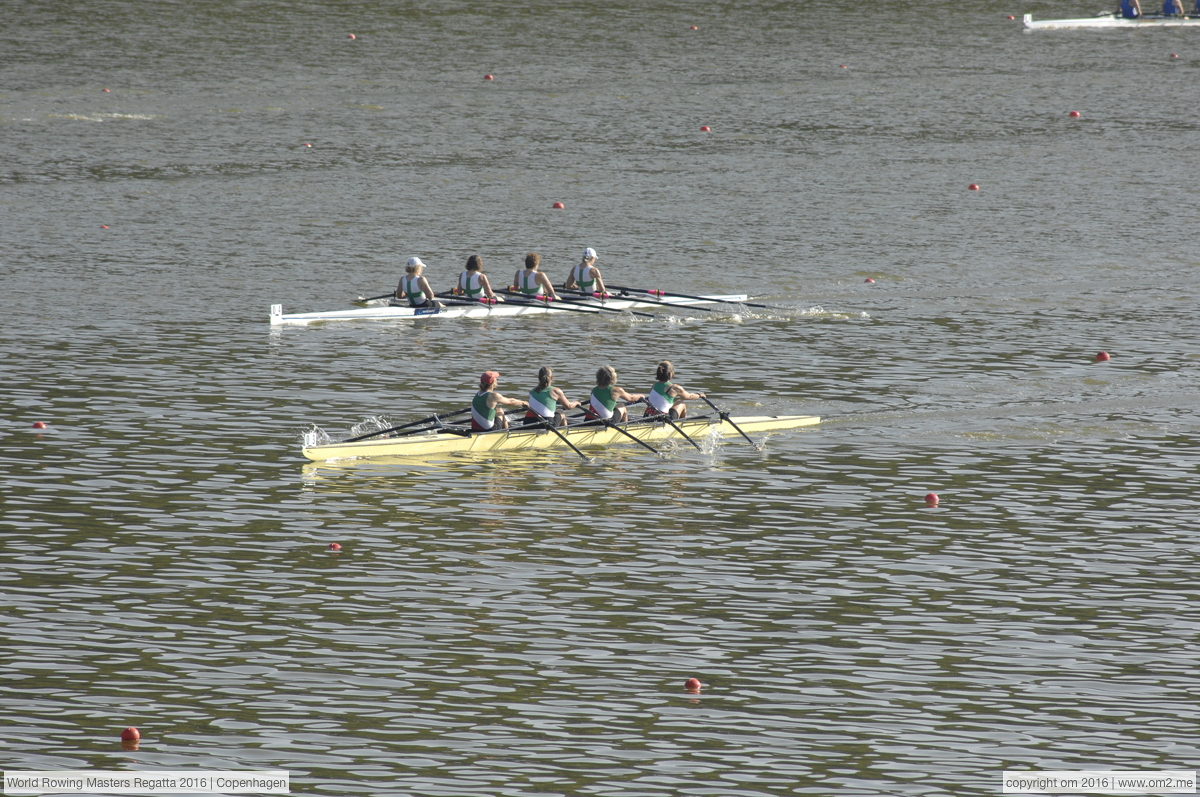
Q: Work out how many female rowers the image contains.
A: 8